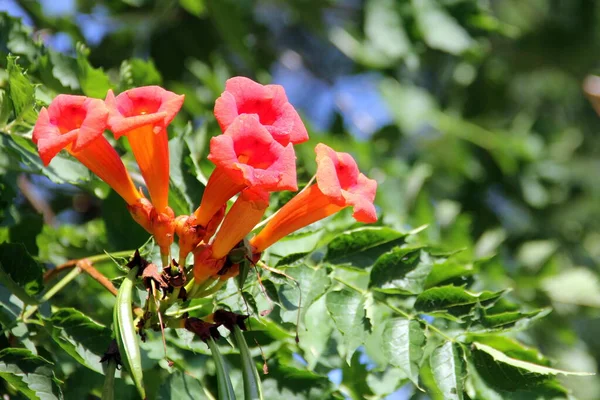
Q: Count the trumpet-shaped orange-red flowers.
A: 5